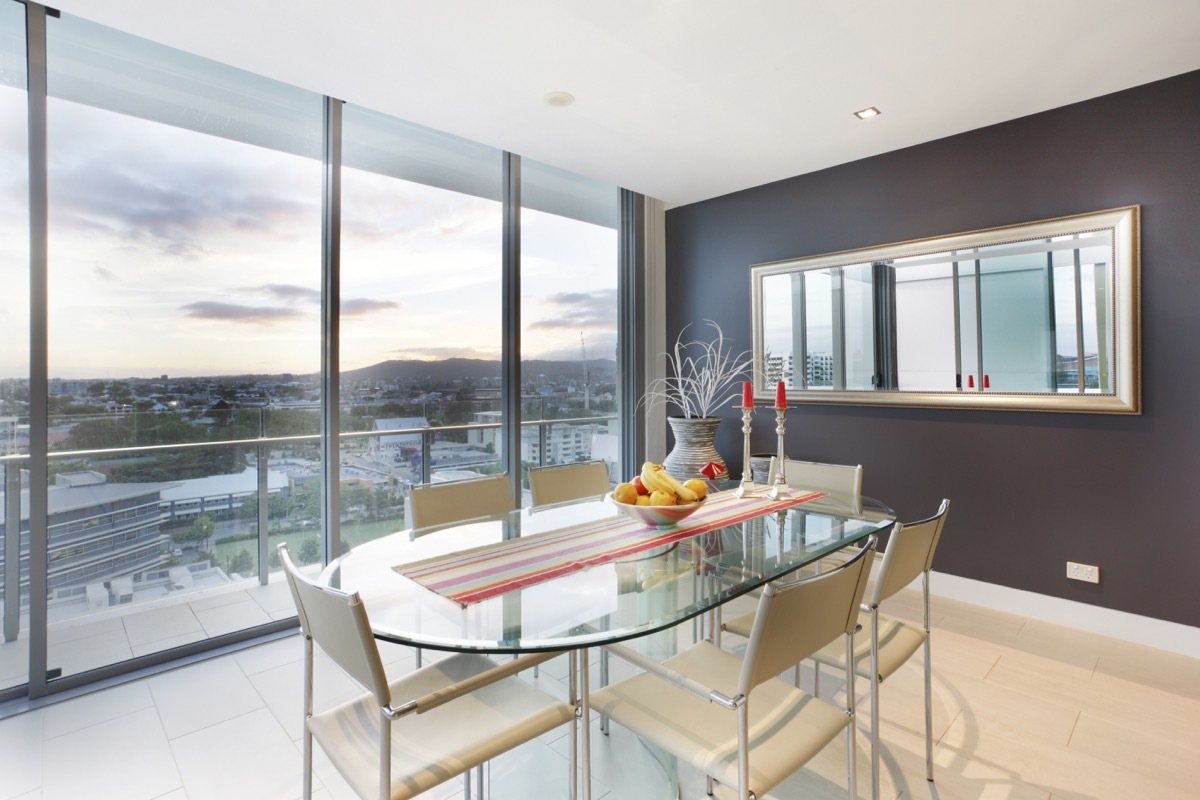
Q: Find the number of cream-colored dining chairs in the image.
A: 6